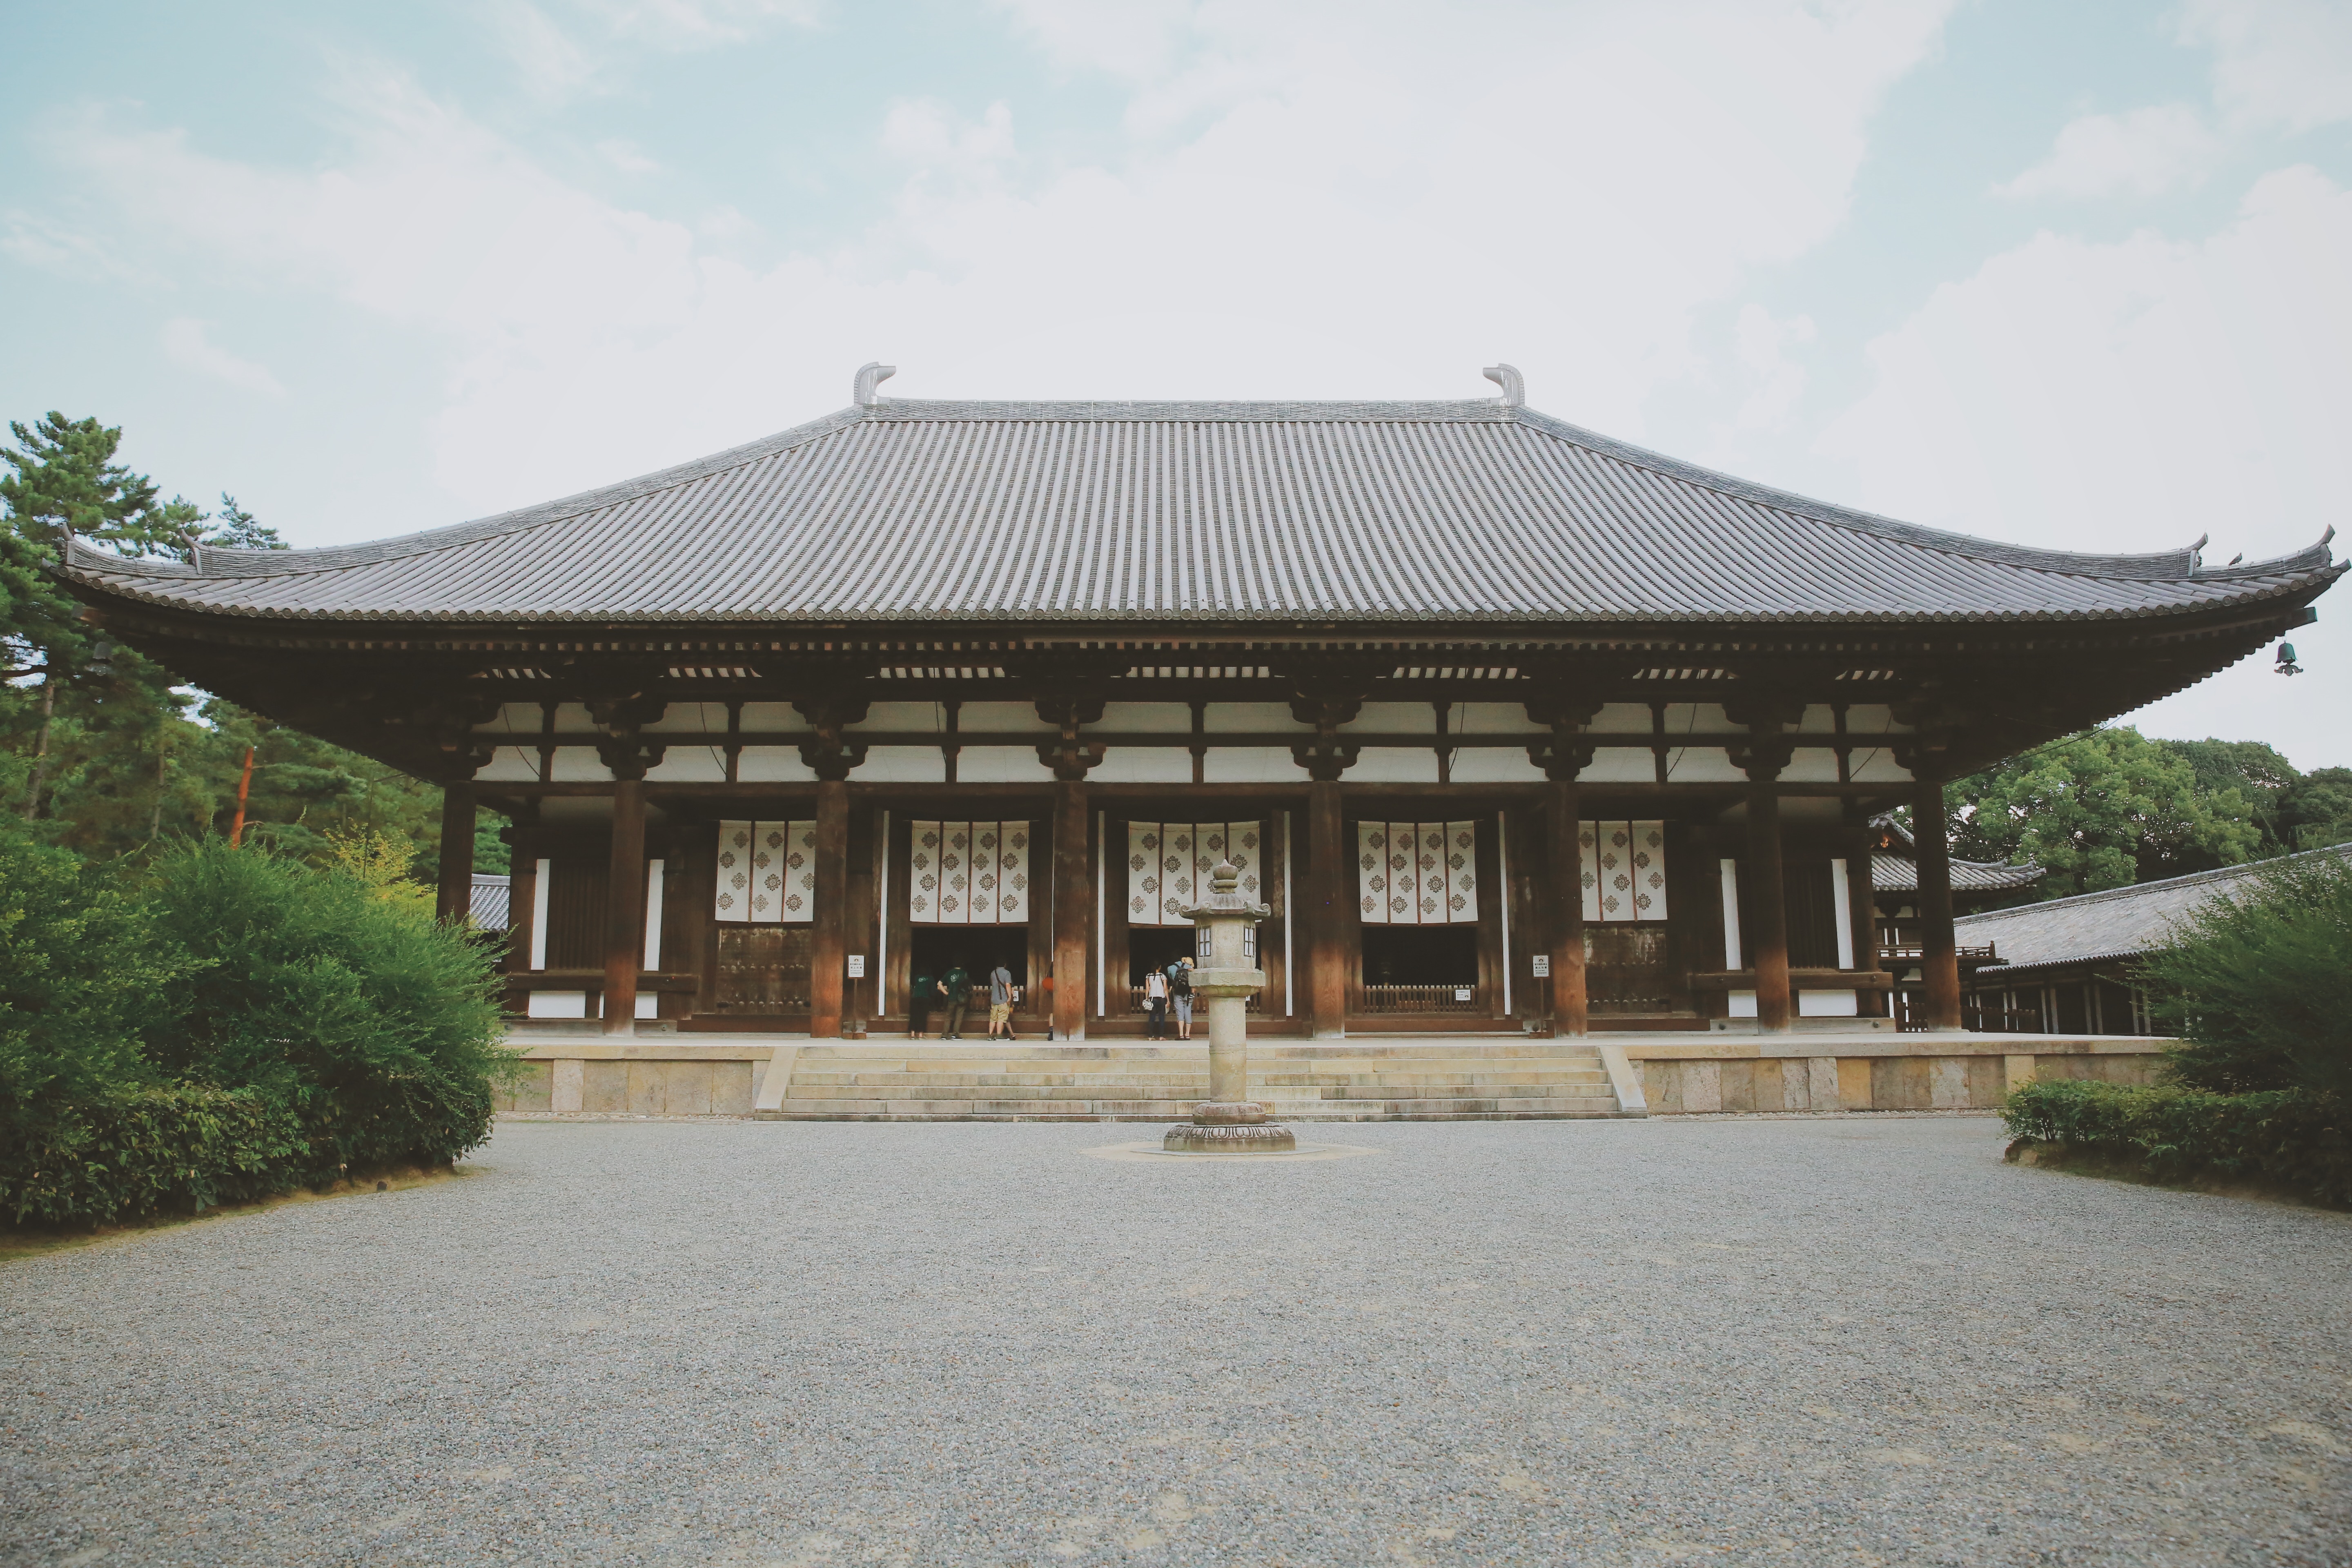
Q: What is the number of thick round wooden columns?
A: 8